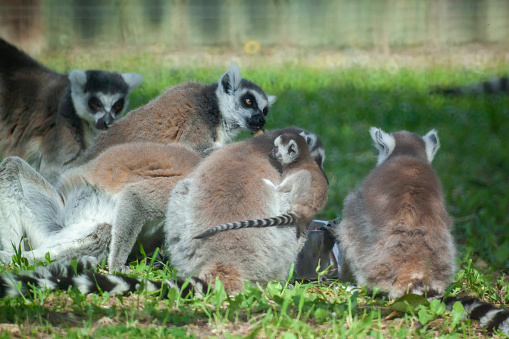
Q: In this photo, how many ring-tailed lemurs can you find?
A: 6